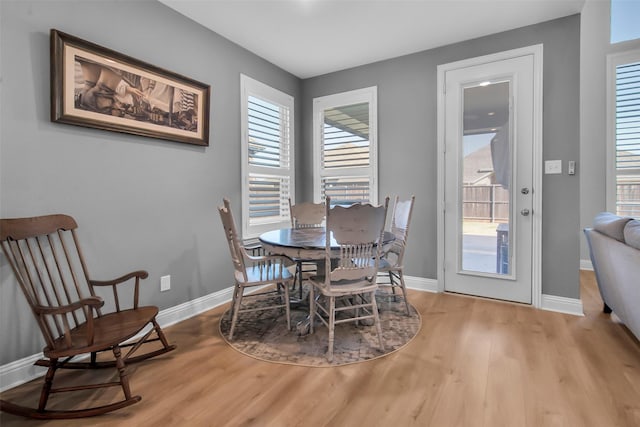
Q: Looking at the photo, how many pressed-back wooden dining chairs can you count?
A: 4